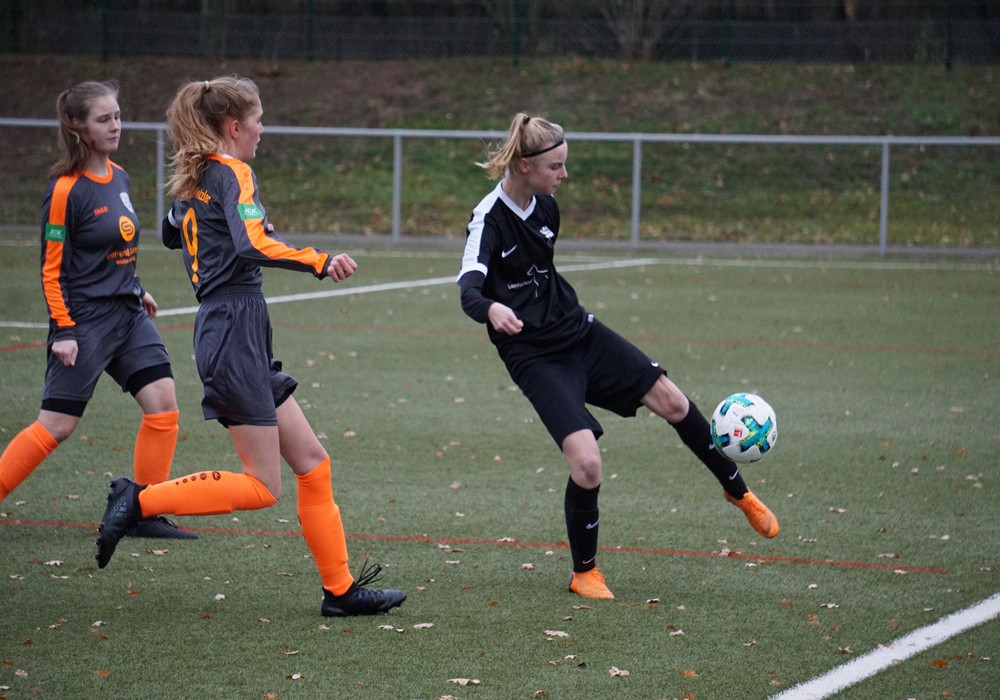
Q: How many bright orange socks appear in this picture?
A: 4